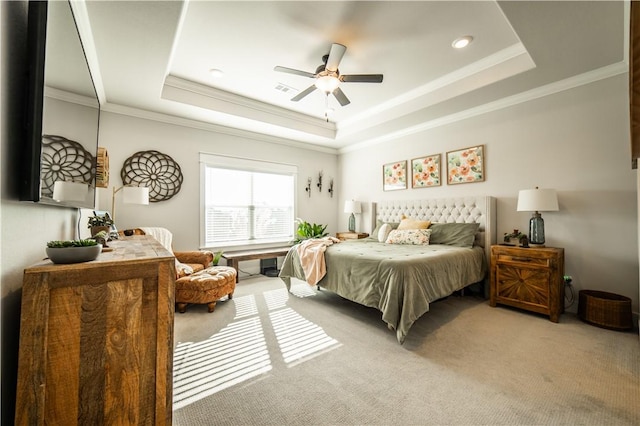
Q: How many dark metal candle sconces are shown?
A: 3